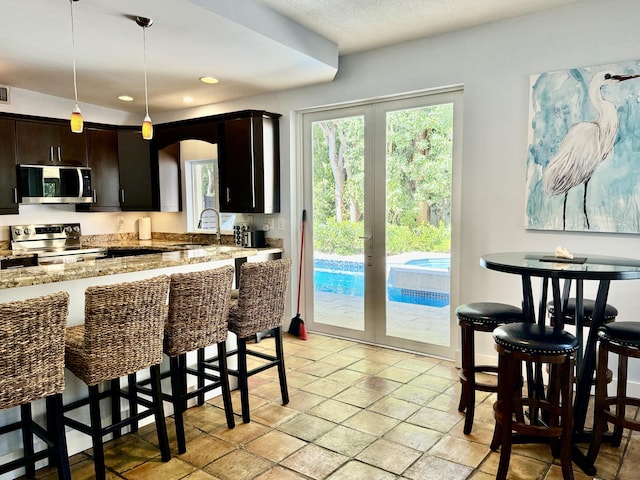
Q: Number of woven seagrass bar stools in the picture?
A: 4